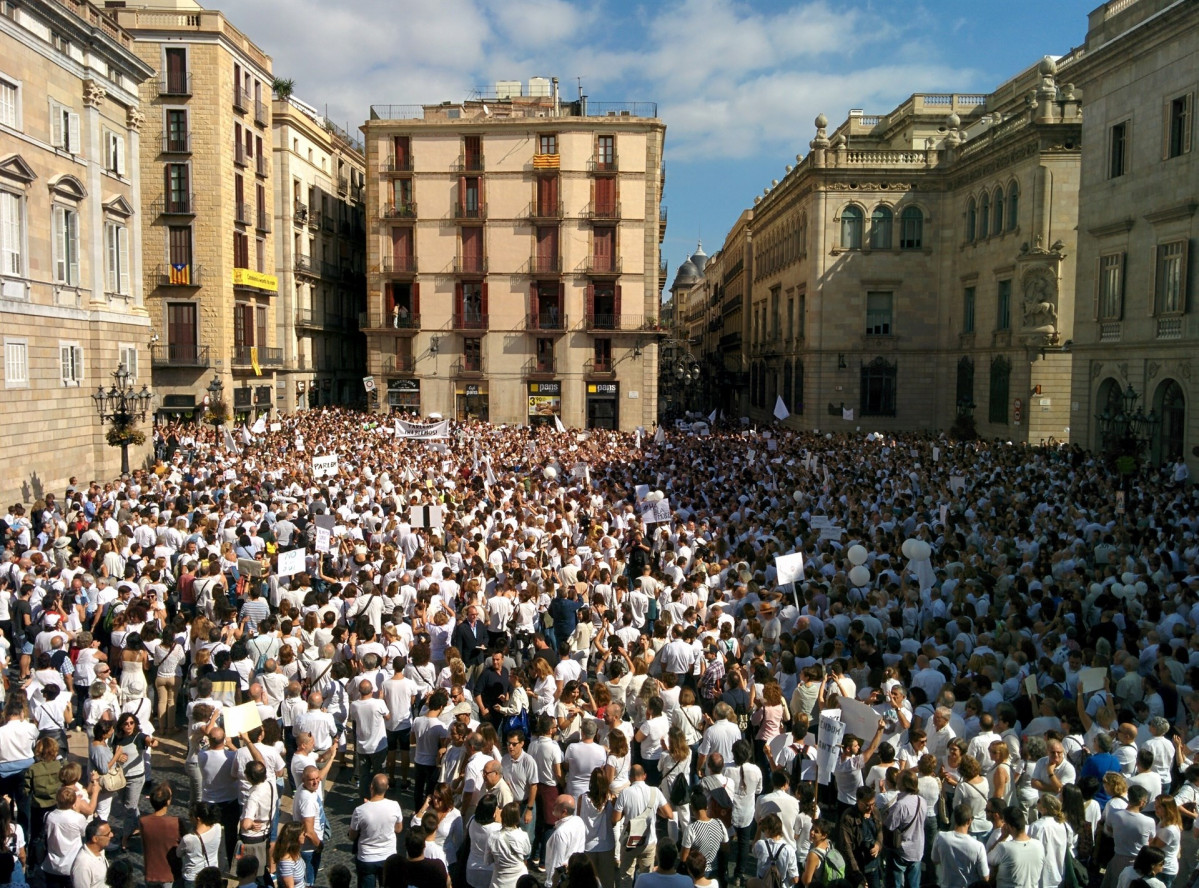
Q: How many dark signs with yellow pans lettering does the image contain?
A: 2